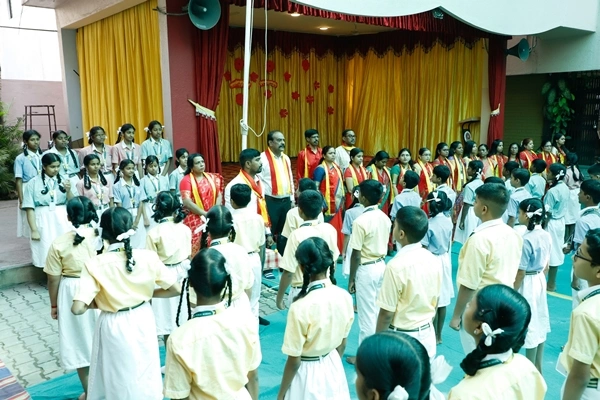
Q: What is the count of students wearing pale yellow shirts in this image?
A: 14